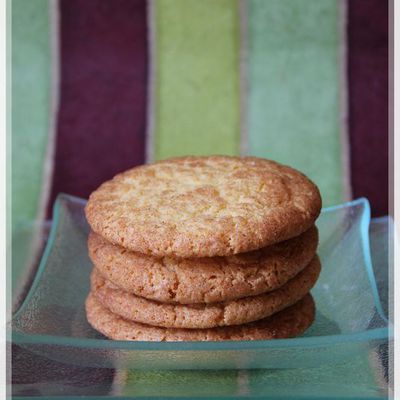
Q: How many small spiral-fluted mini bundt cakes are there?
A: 0